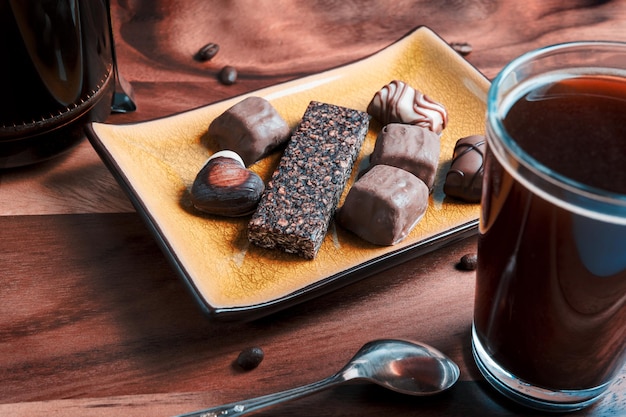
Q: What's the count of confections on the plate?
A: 7